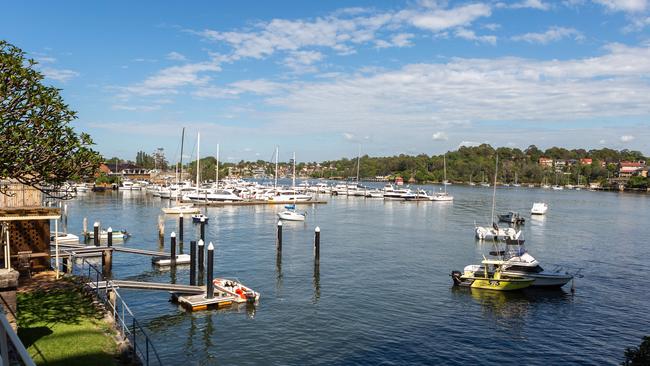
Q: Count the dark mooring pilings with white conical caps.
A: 9